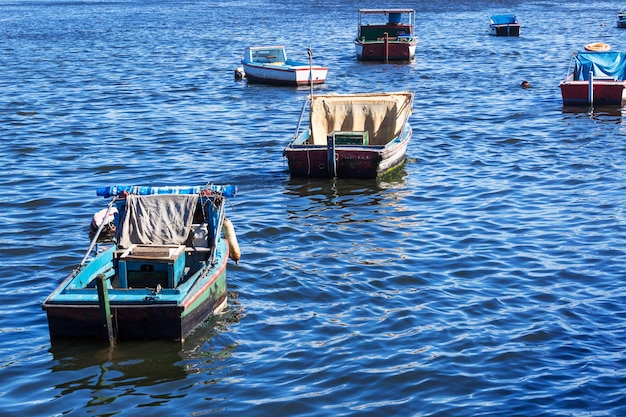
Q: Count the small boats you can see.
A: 7